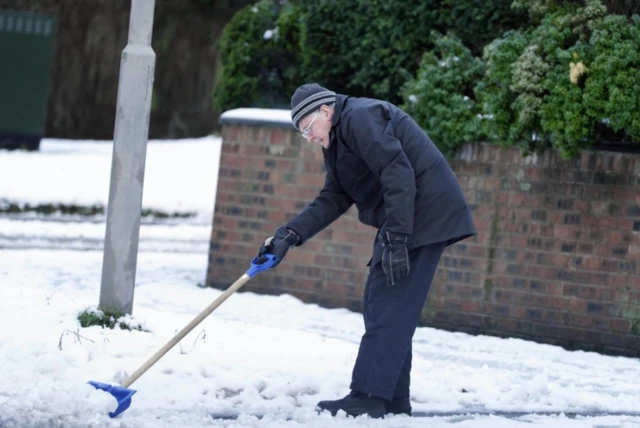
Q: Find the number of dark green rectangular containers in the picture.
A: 1